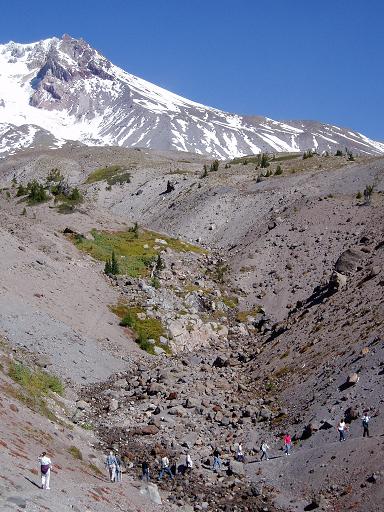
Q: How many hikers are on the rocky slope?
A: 12